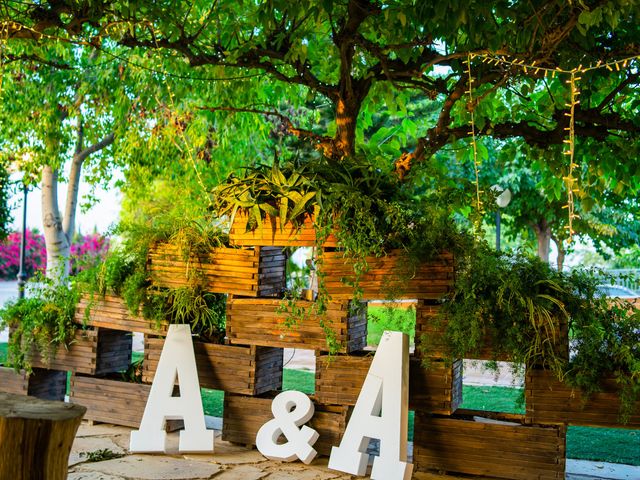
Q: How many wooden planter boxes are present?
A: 14